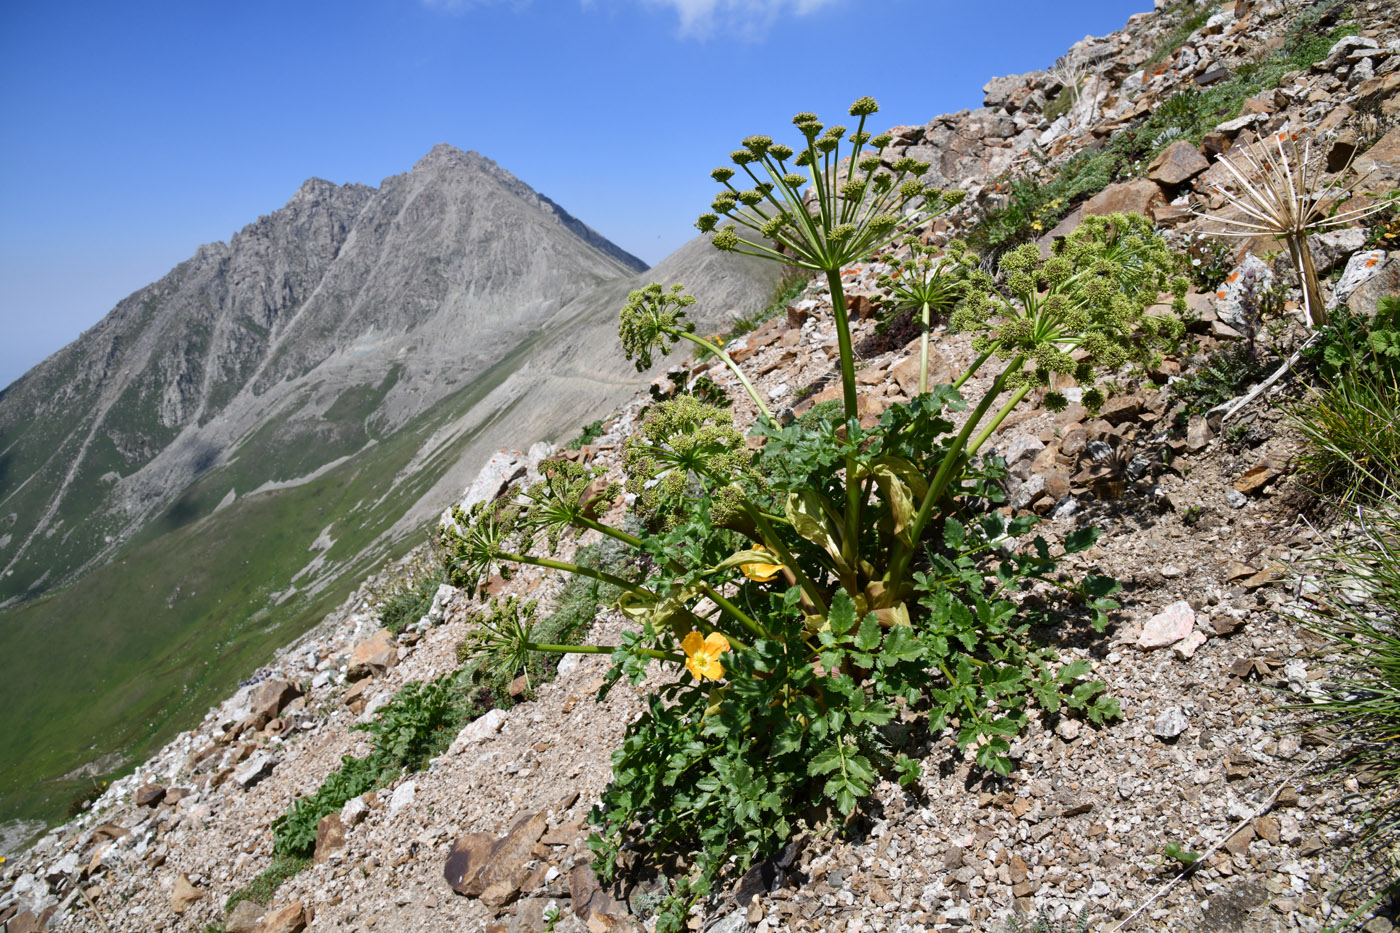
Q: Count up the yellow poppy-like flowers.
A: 2